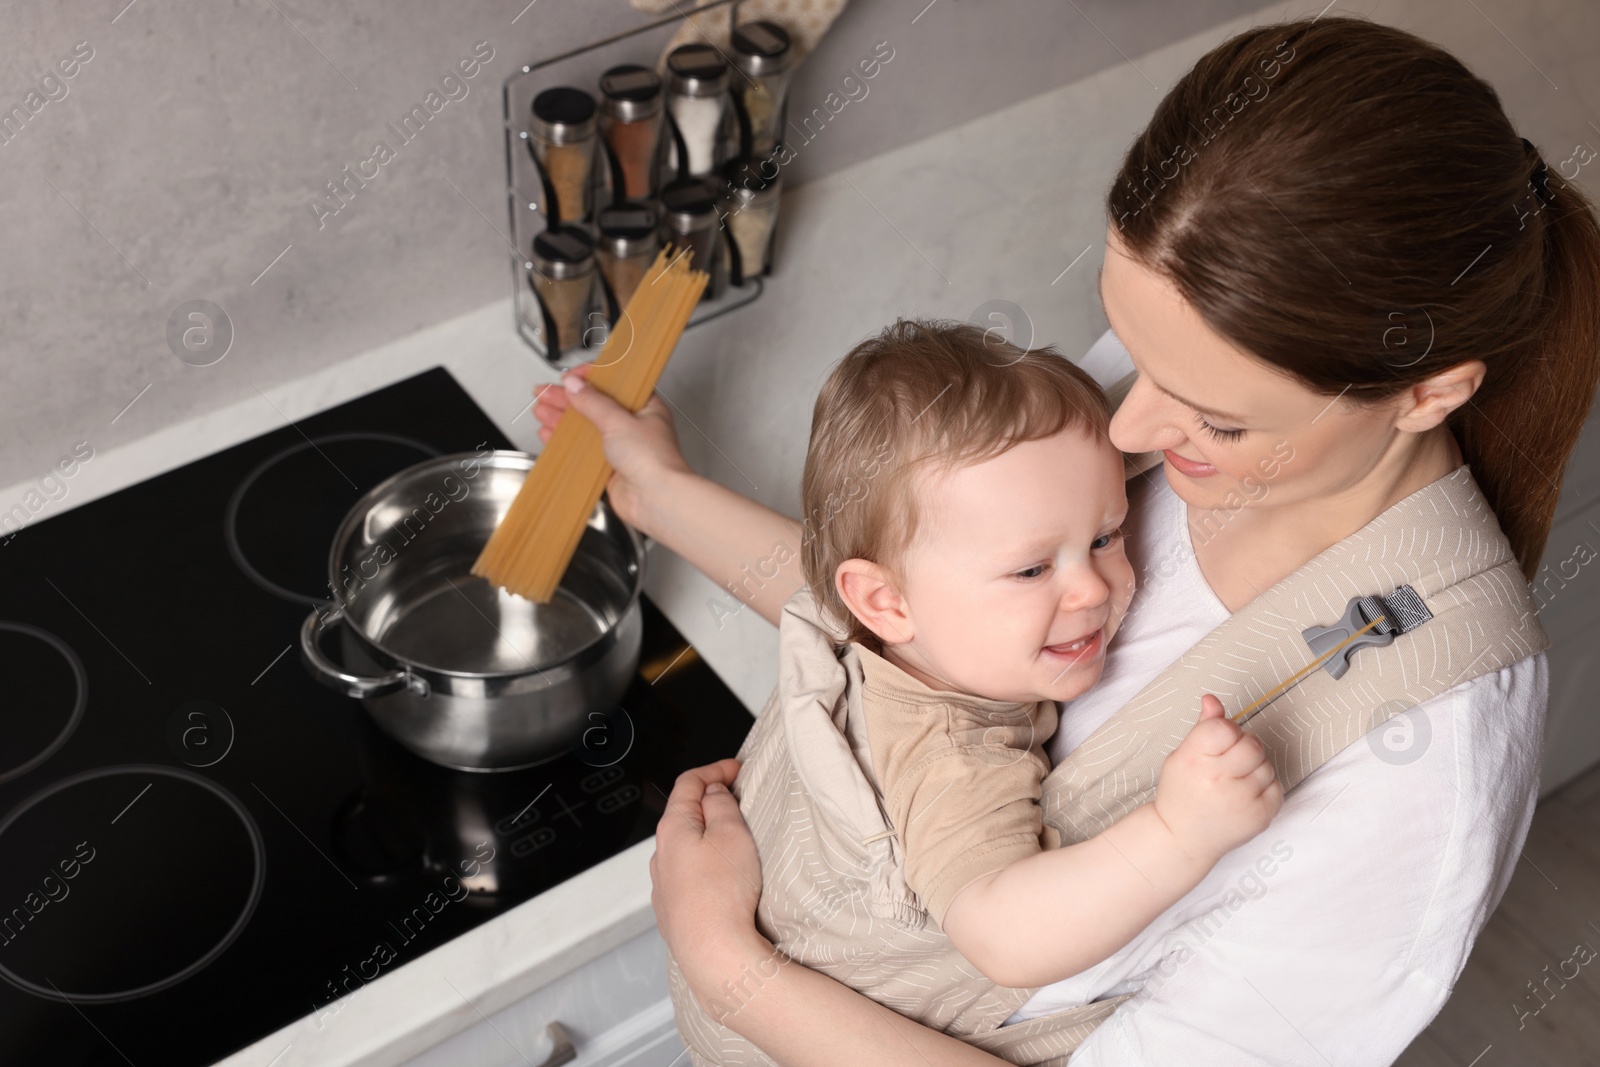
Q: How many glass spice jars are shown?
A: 8